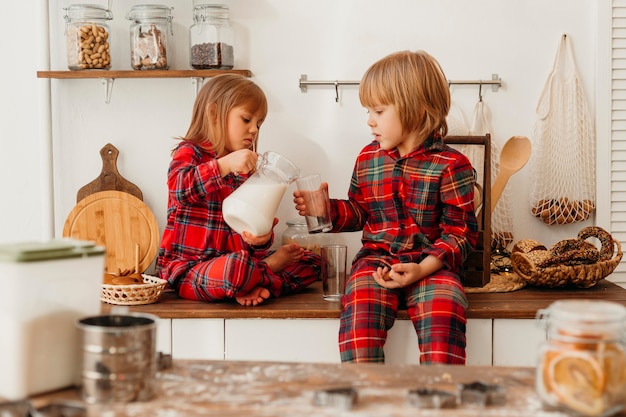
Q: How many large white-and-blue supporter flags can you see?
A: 0